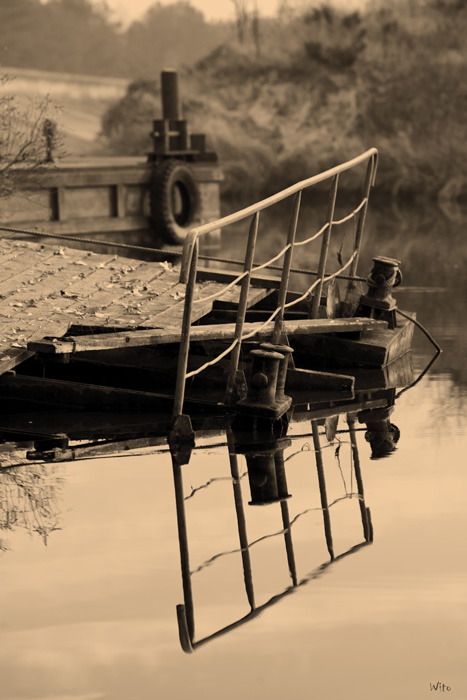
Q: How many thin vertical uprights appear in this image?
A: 5